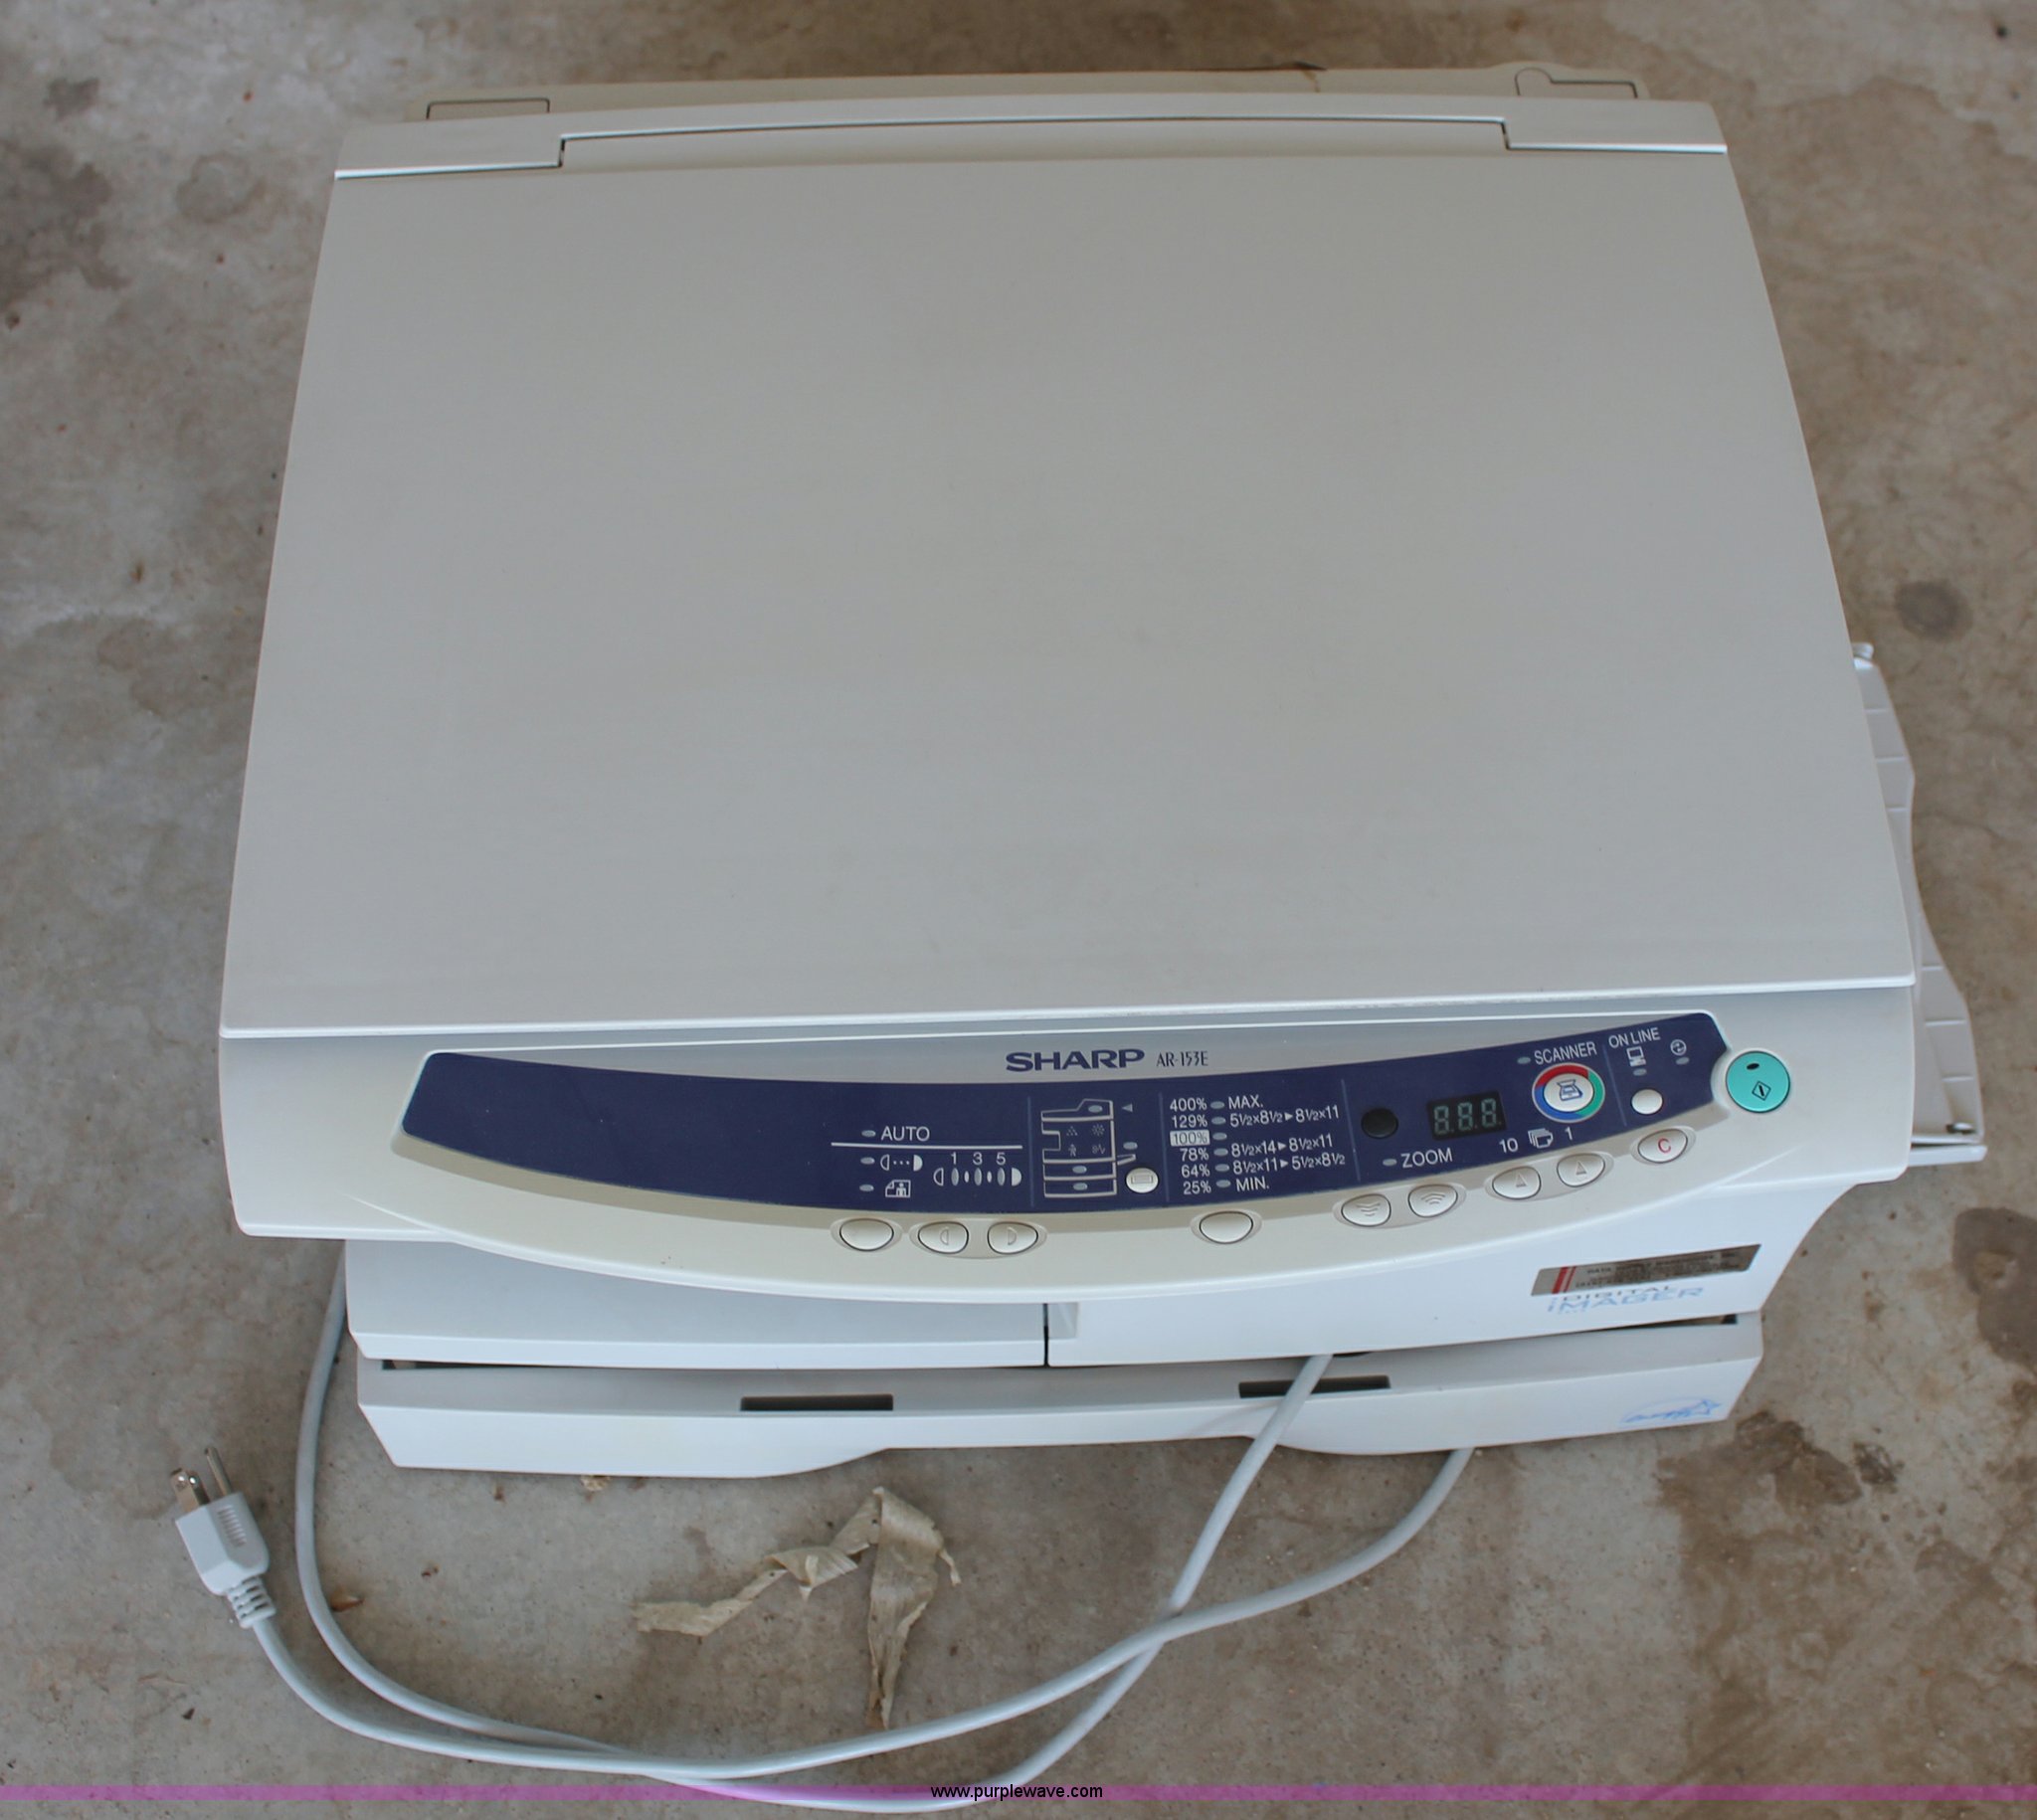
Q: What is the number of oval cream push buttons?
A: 9